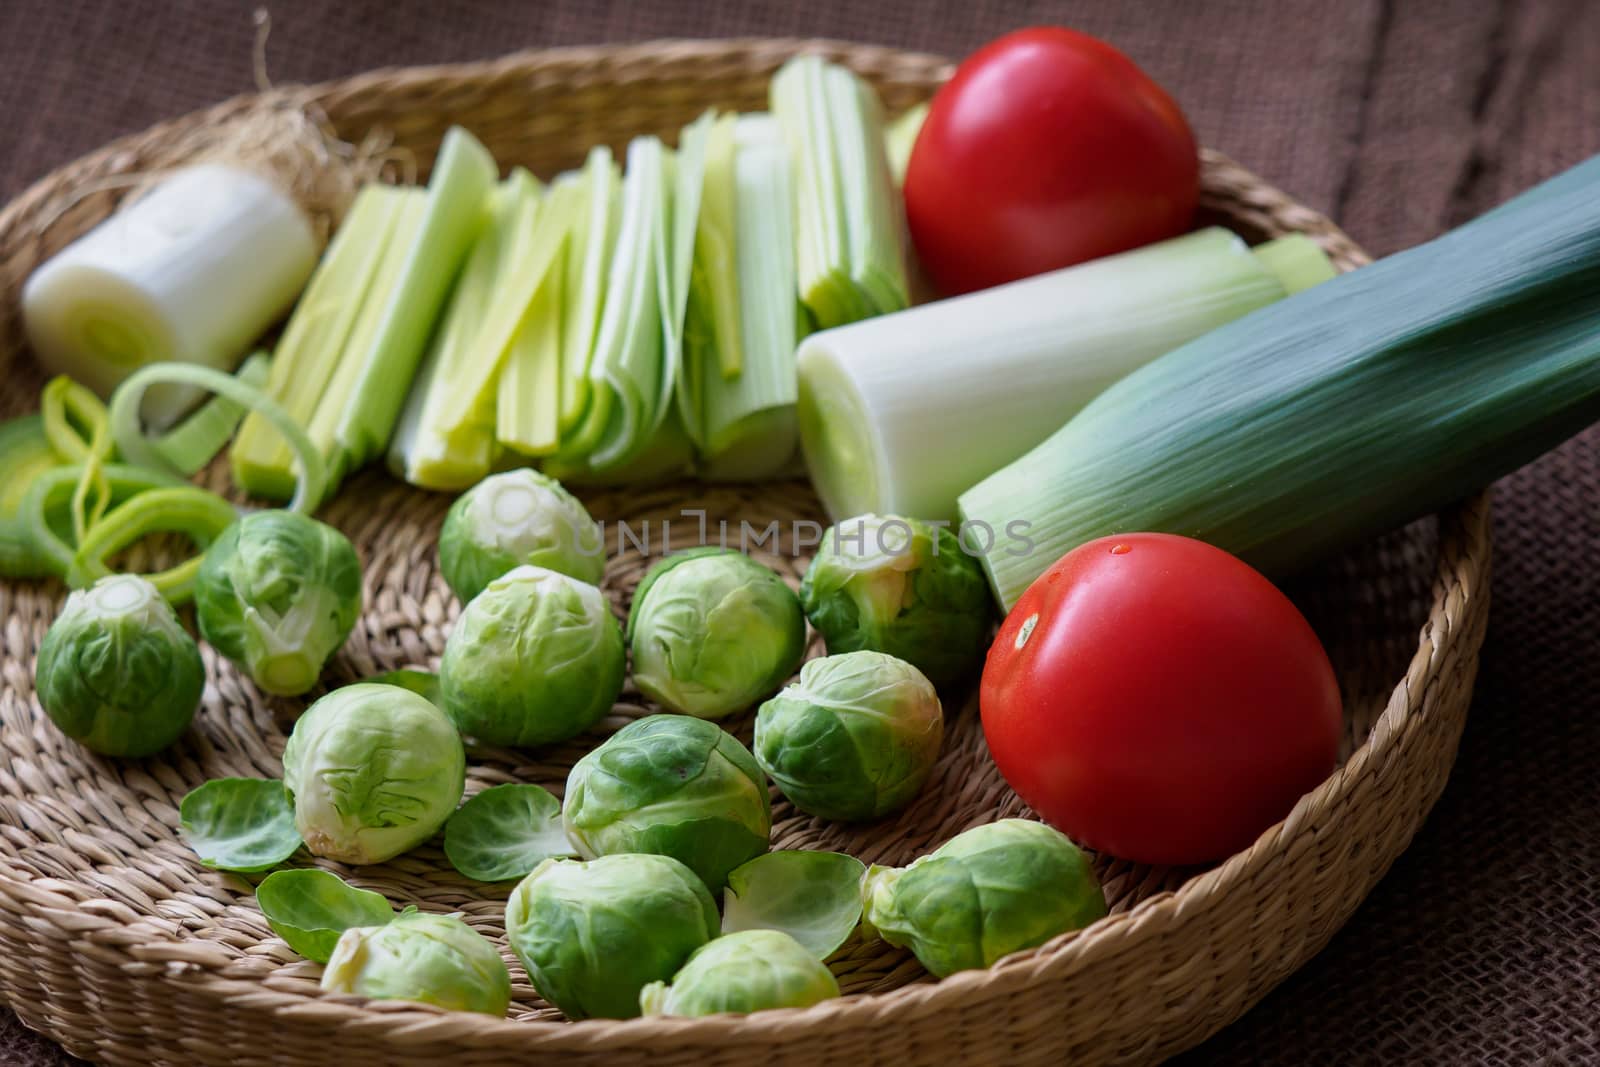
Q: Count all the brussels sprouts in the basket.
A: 13